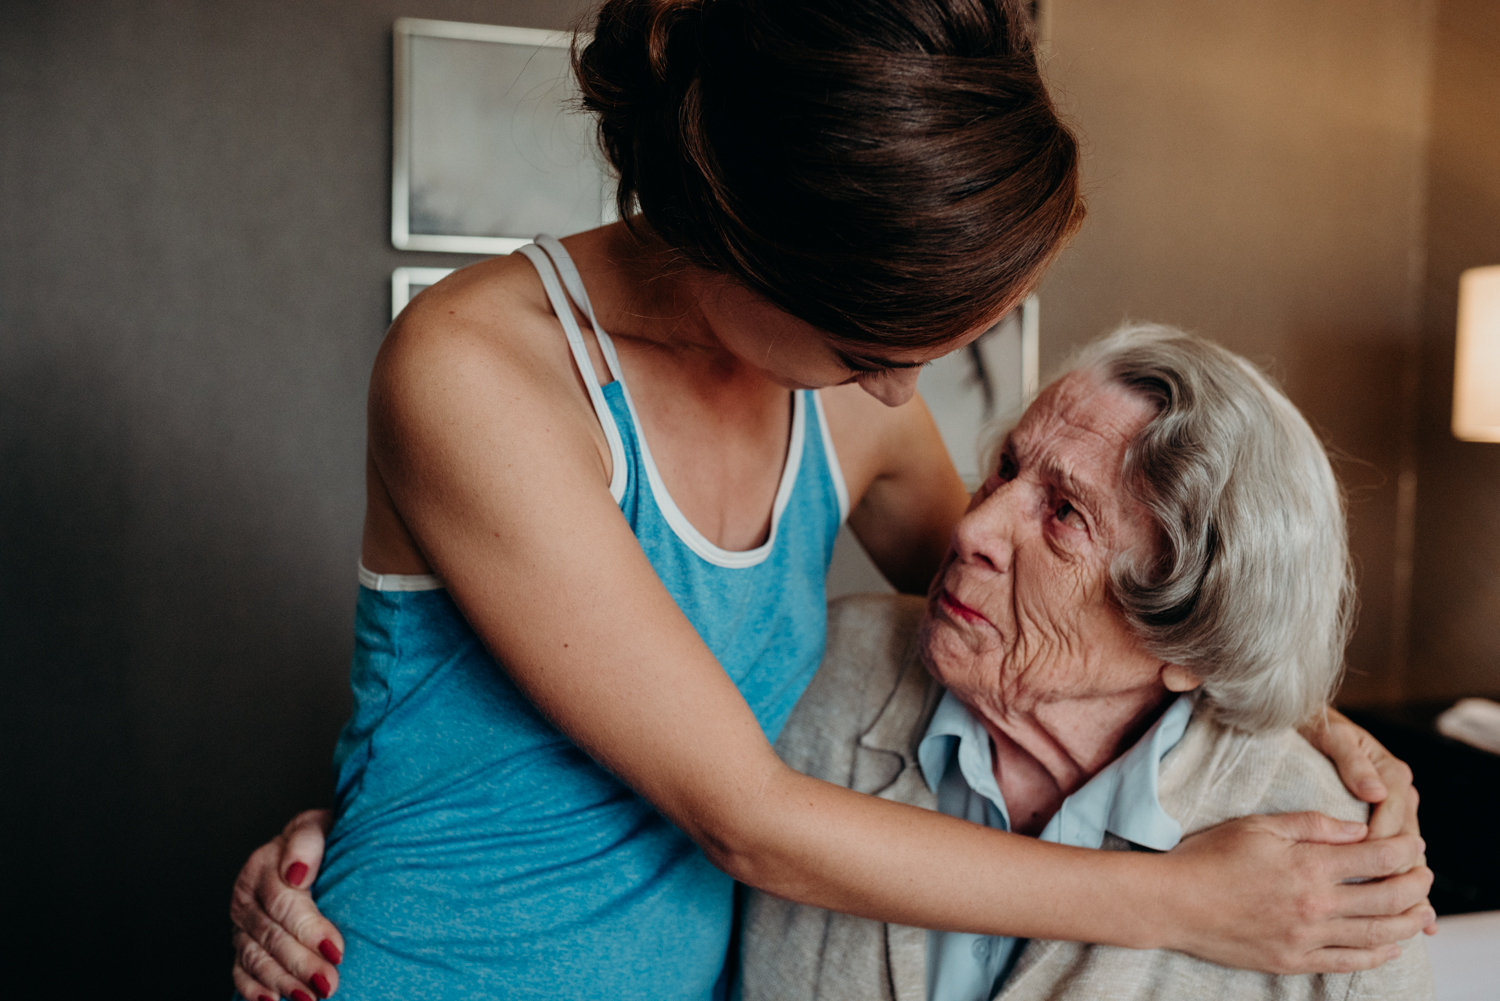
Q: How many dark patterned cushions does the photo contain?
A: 0